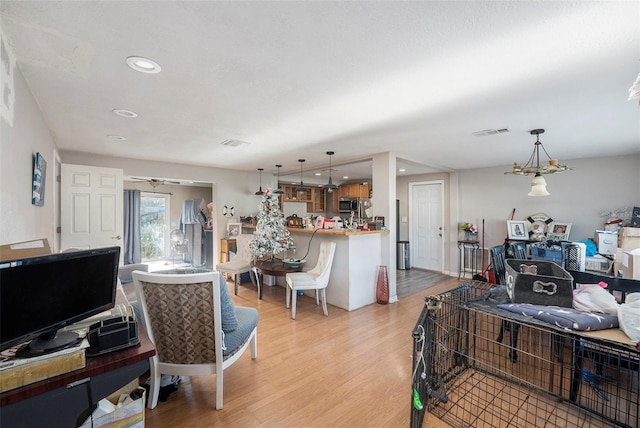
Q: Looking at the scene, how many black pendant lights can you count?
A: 4